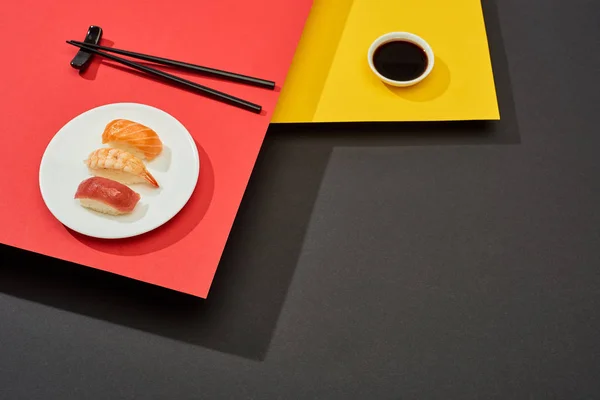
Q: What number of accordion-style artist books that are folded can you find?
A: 0